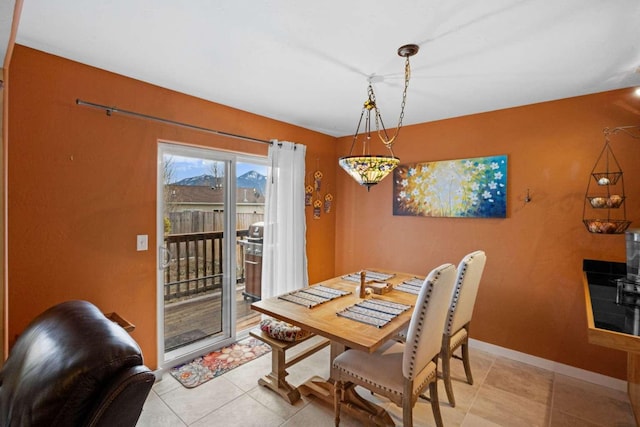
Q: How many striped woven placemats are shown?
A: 4